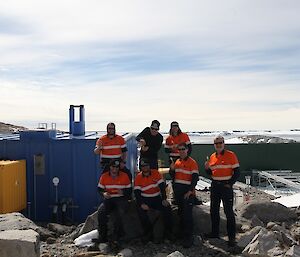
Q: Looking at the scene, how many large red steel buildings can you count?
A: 0